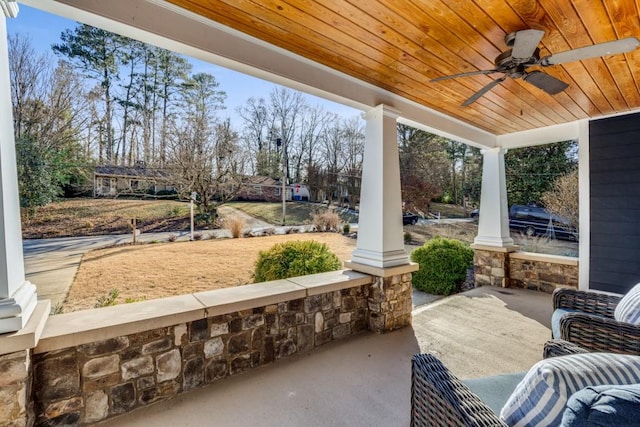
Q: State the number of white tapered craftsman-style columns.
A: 3